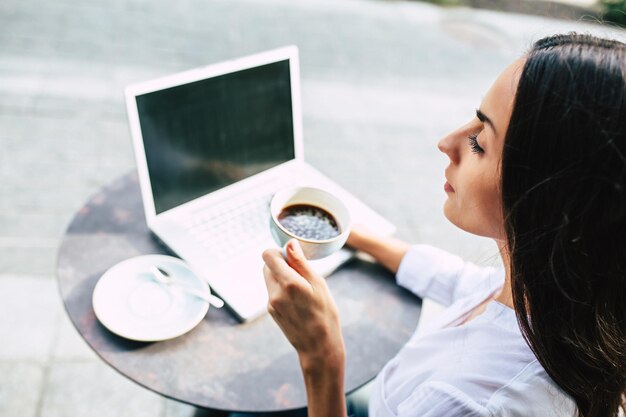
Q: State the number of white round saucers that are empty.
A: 1